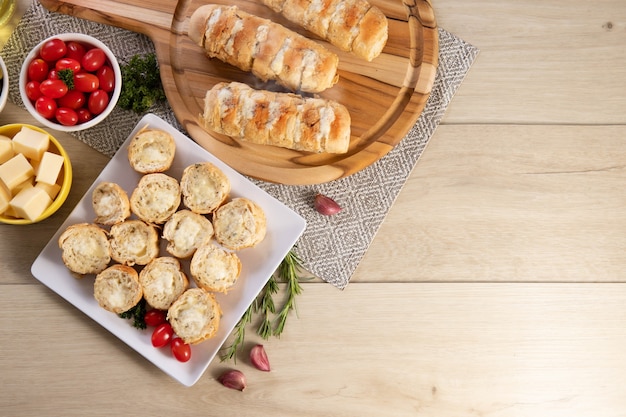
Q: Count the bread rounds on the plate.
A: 12